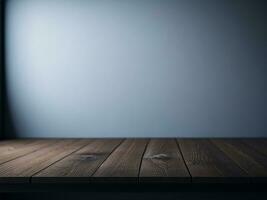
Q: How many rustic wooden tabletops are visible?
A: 1